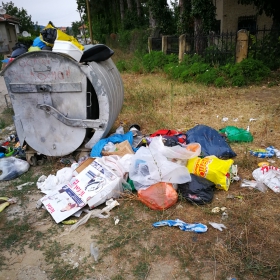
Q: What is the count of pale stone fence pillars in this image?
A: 4